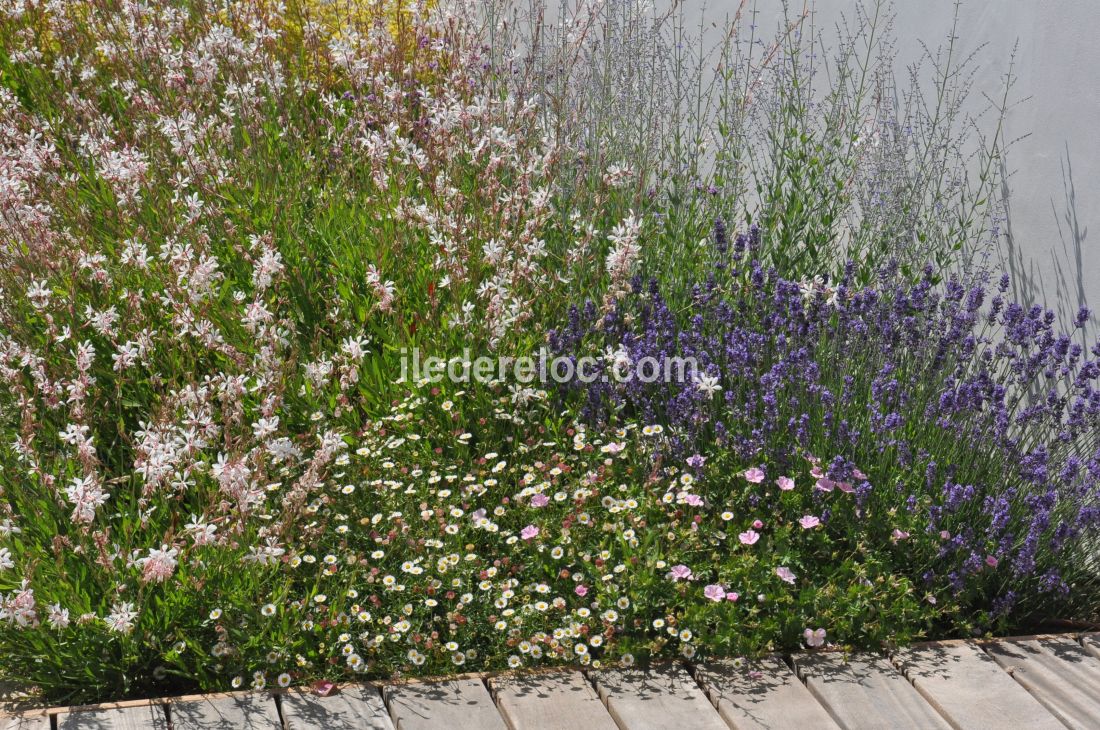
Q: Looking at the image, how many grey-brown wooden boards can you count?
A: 12